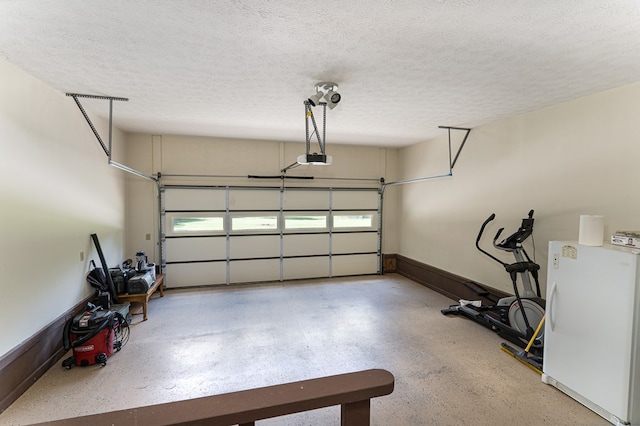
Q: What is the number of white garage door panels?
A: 12